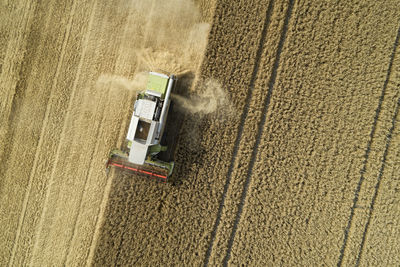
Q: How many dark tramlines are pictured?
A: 4